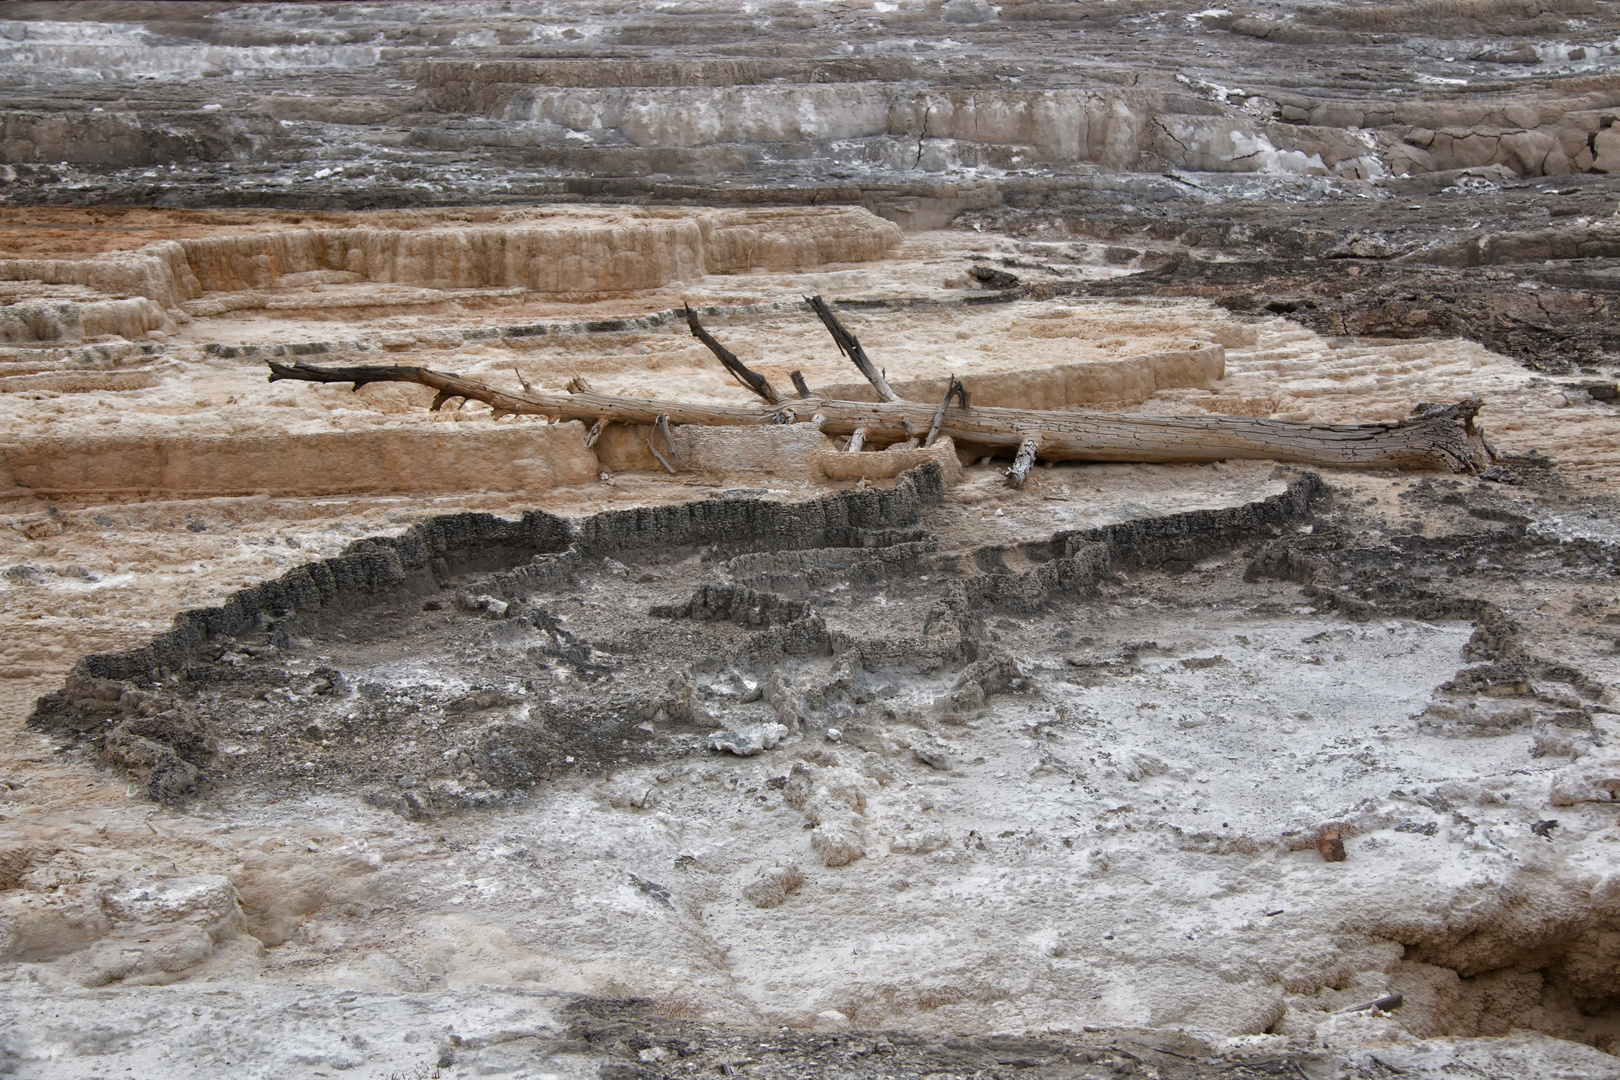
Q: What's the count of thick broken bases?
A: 1